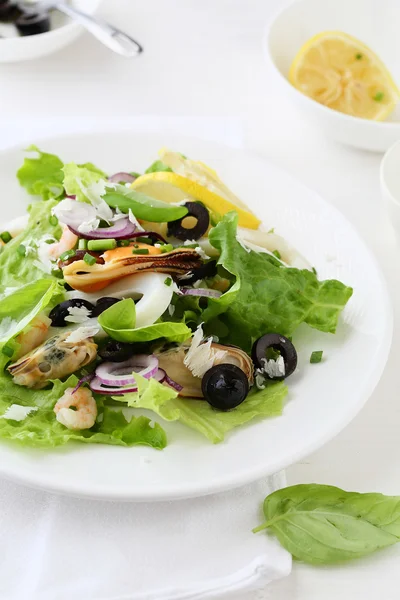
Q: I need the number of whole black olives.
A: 1